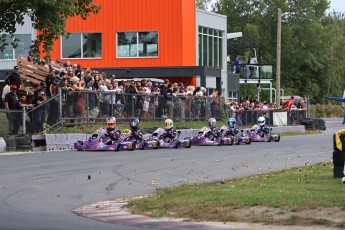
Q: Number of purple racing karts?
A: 6